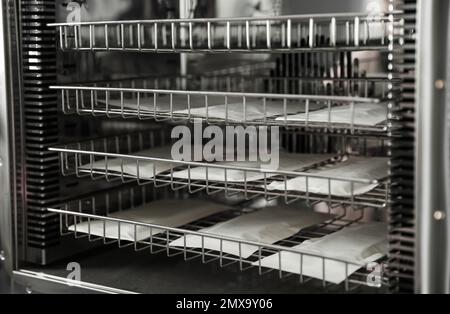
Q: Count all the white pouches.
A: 9